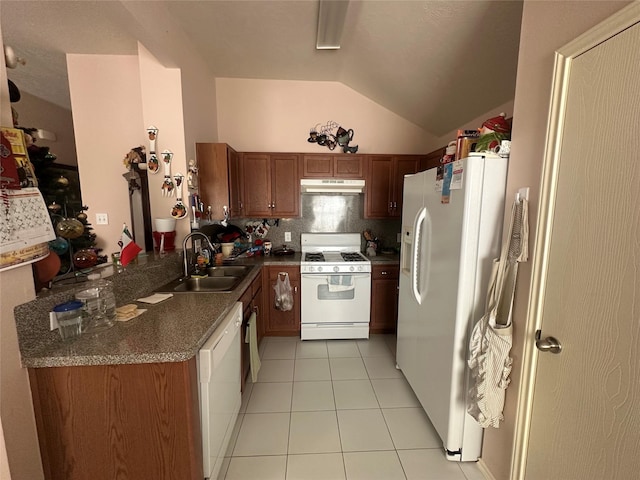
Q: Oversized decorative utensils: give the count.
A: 3